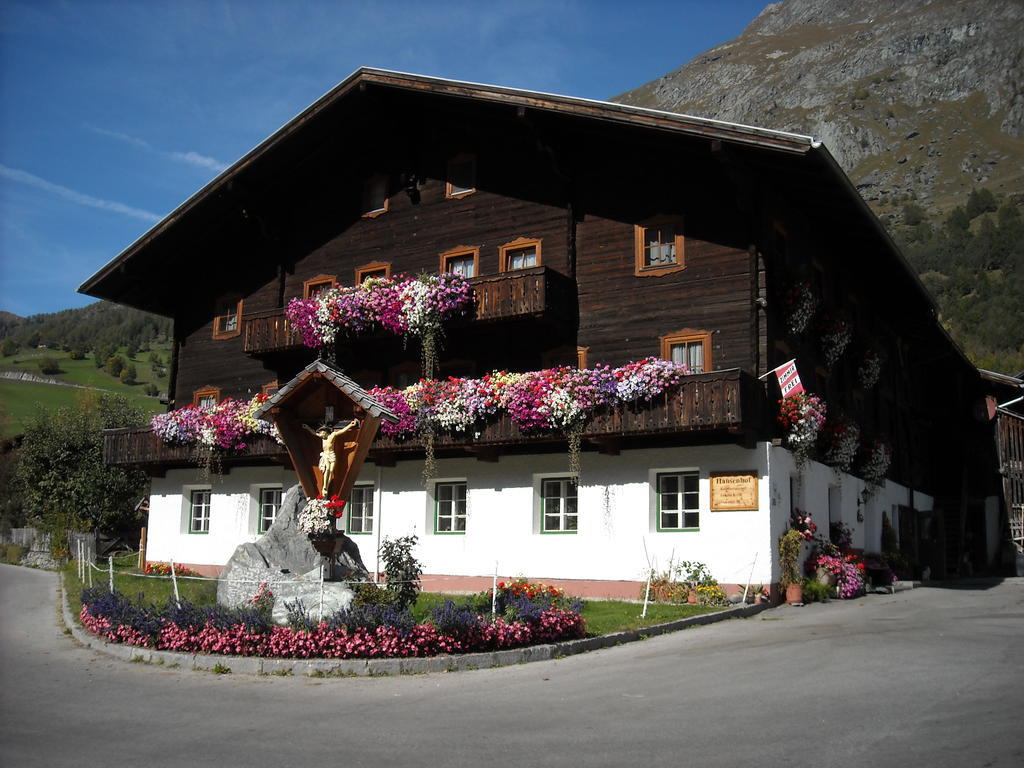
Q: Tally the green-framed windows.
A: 6